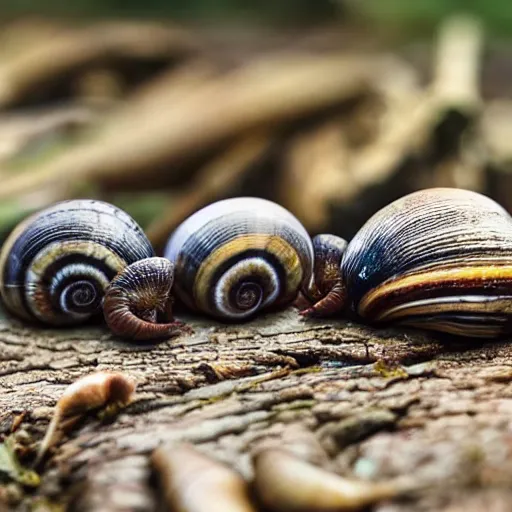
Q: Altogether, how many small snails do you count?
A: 2